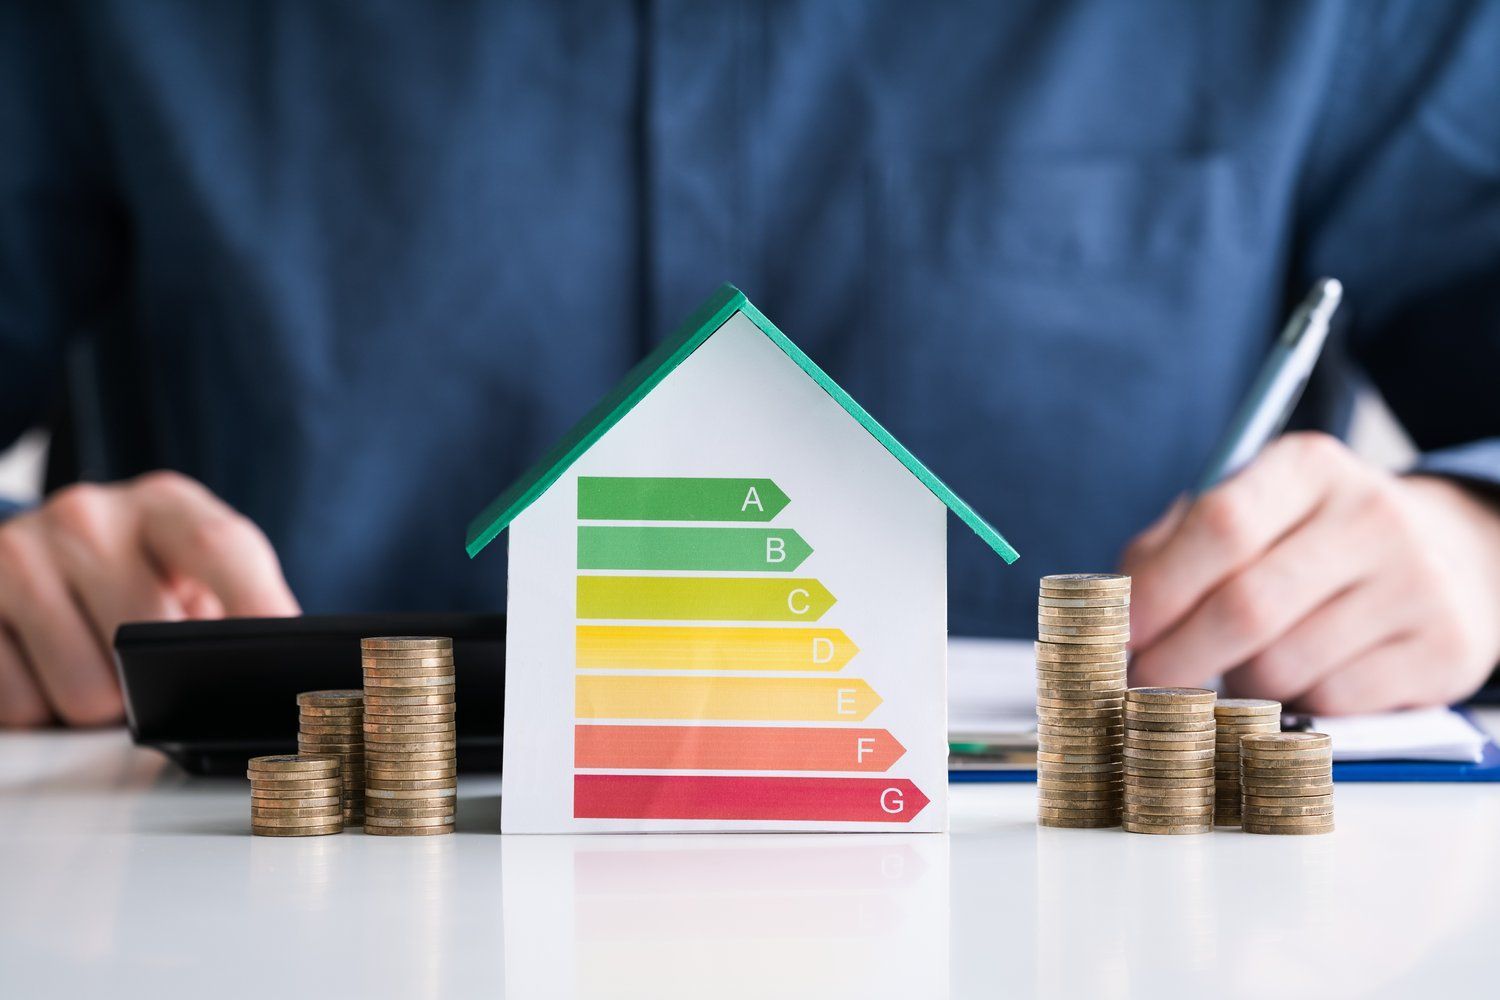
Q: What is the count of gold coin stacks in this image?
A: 7